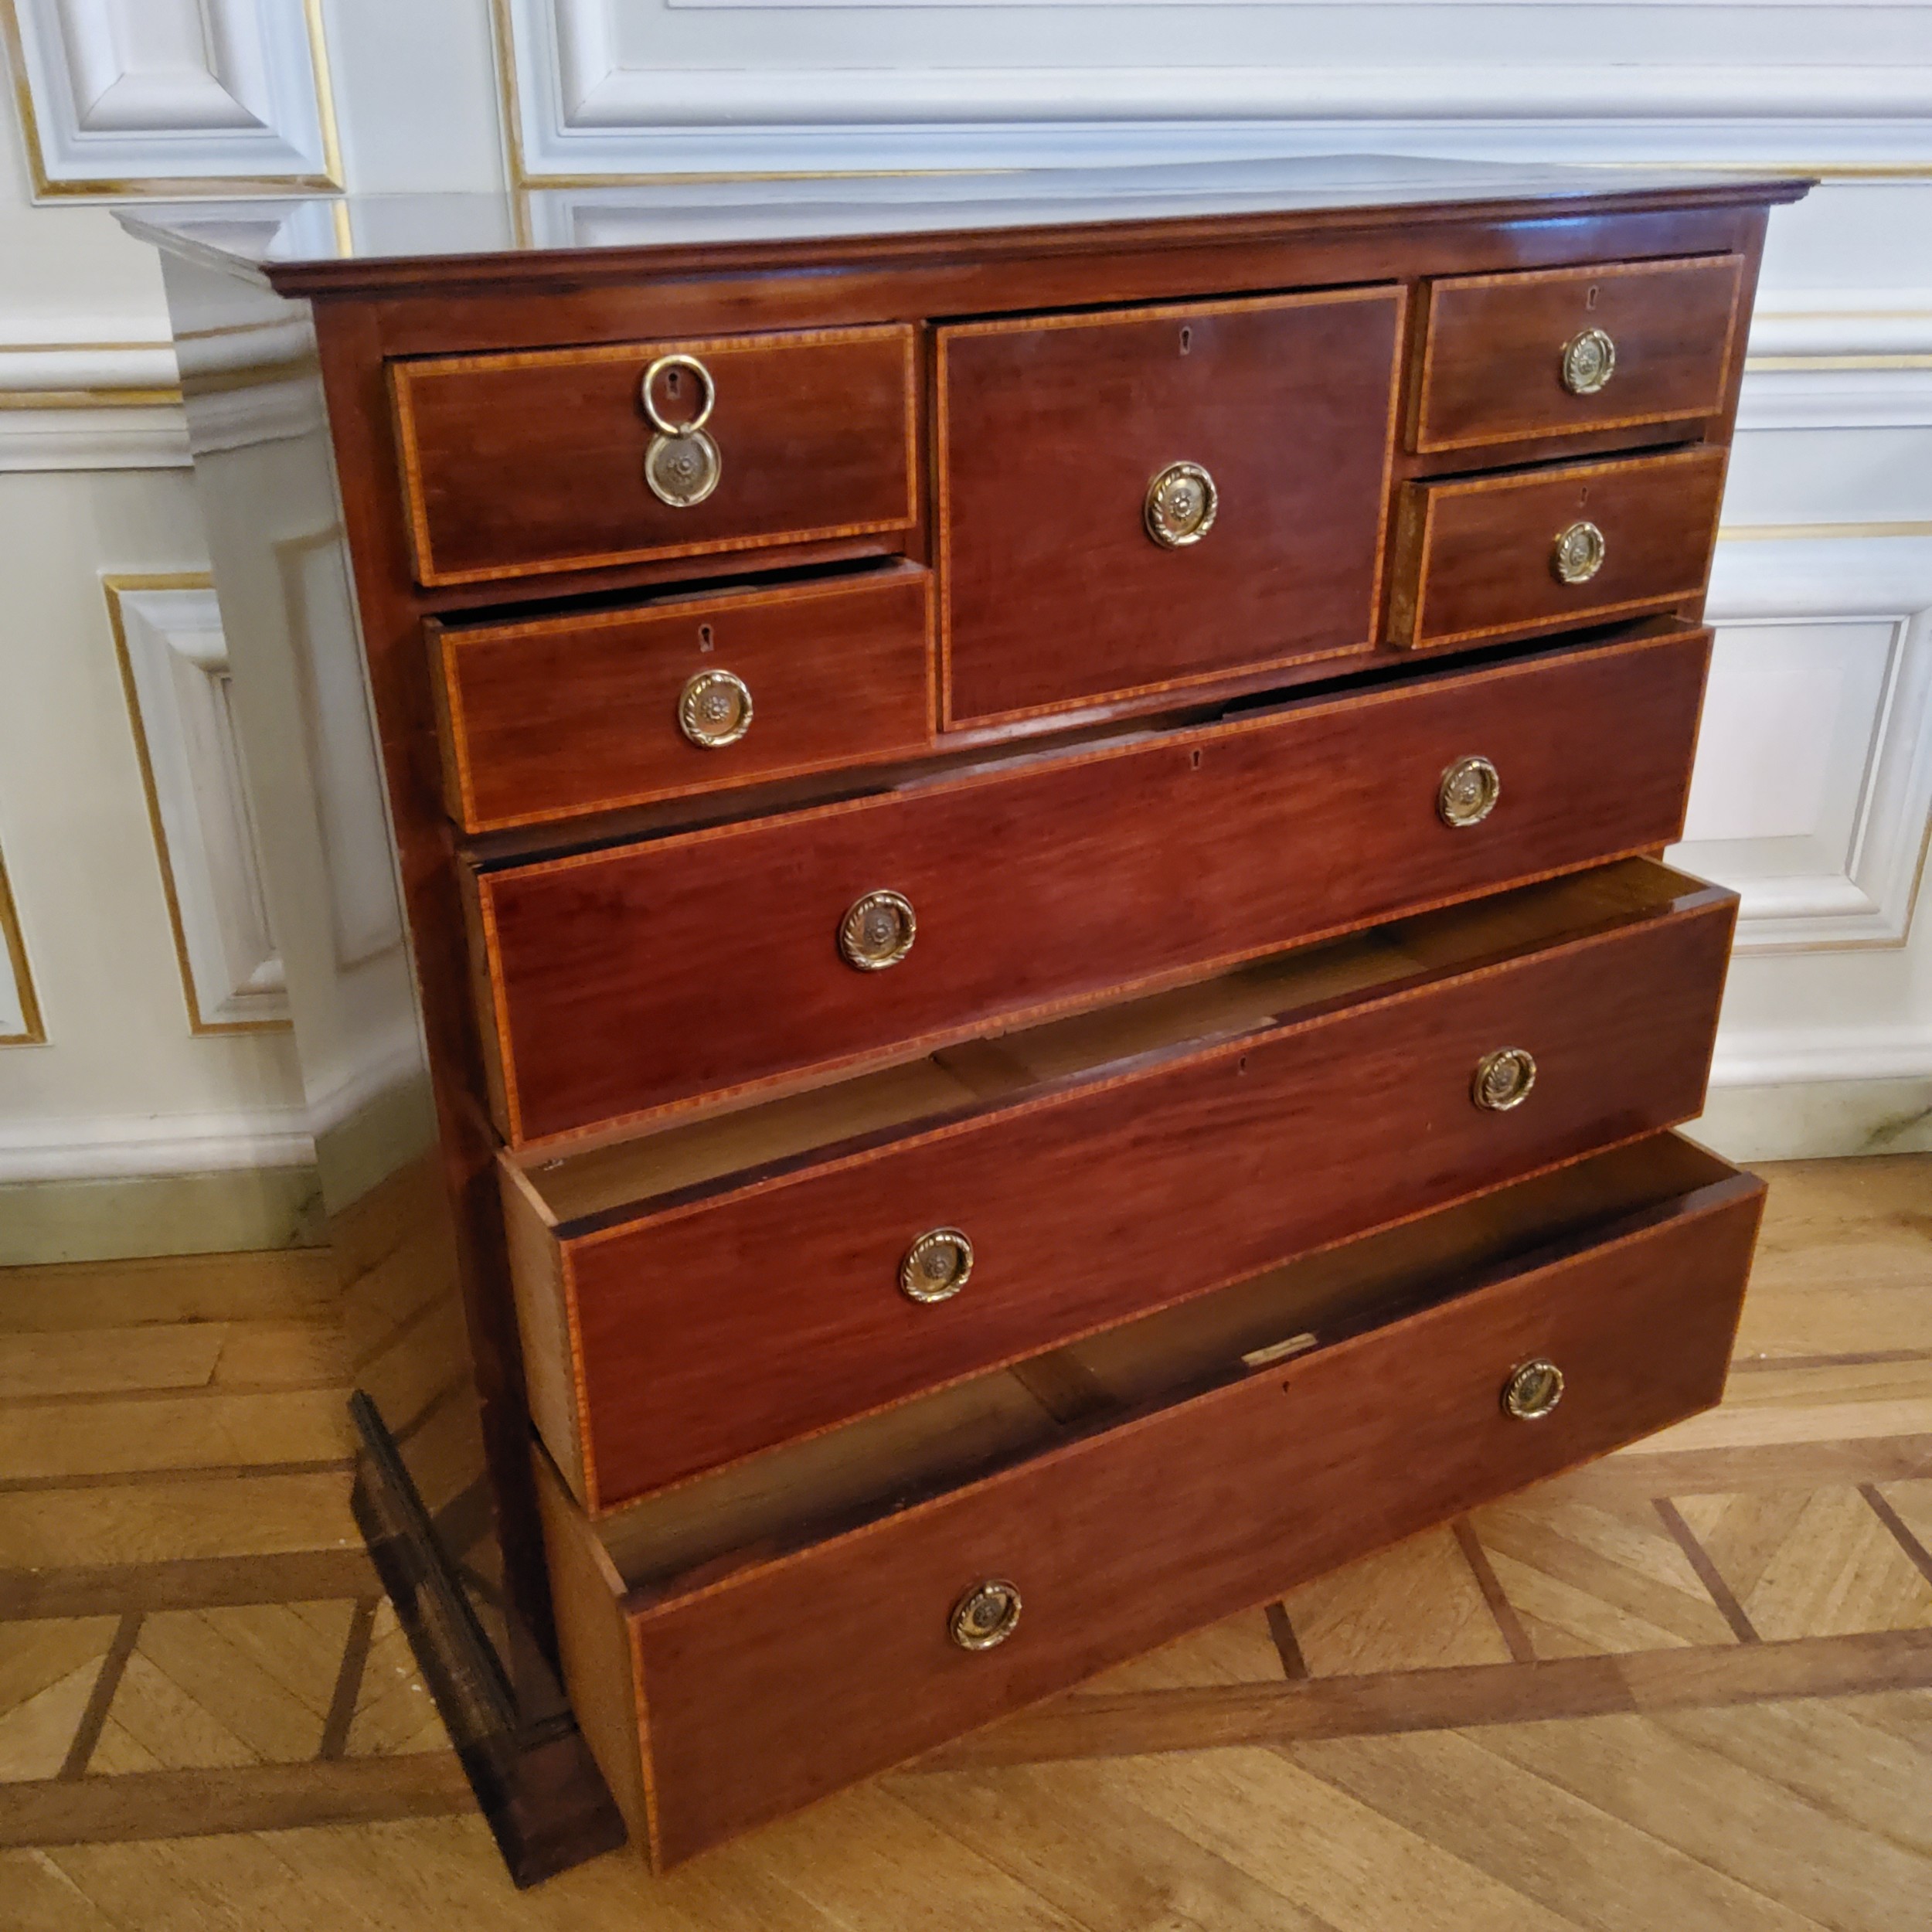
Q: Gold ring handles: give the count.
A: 11